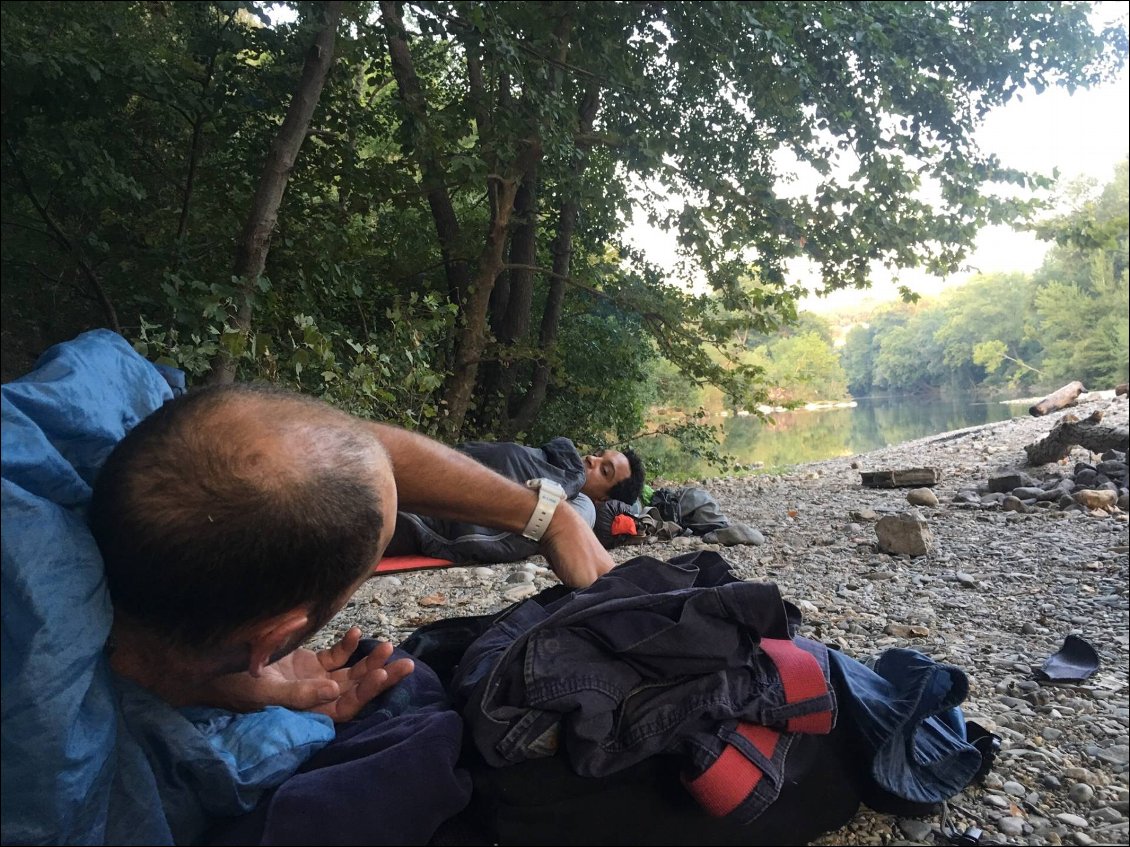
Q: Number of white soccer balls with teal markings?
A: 0